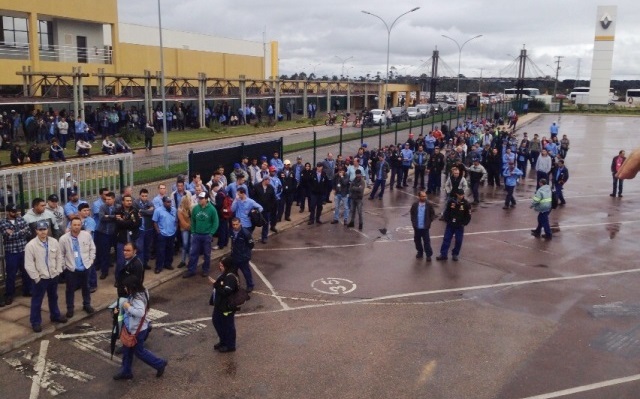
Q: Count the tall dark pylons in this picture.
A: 2